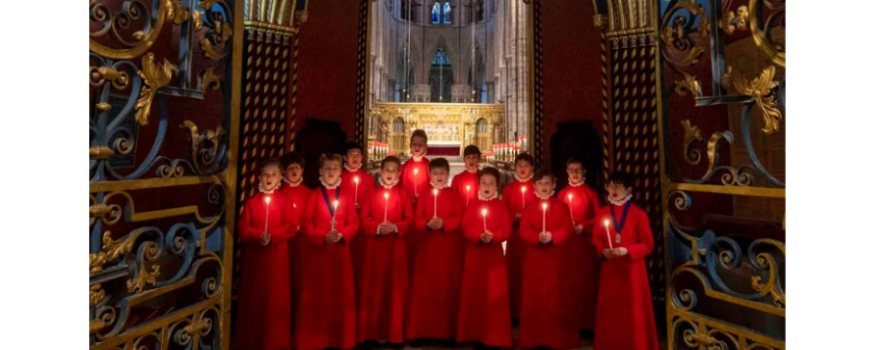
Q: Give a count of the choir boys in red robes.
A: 13